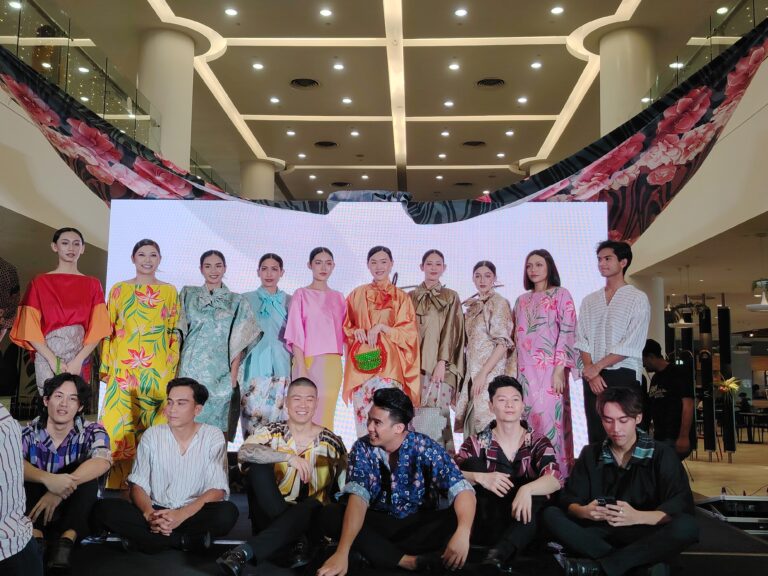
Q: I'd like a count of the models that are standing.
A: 10